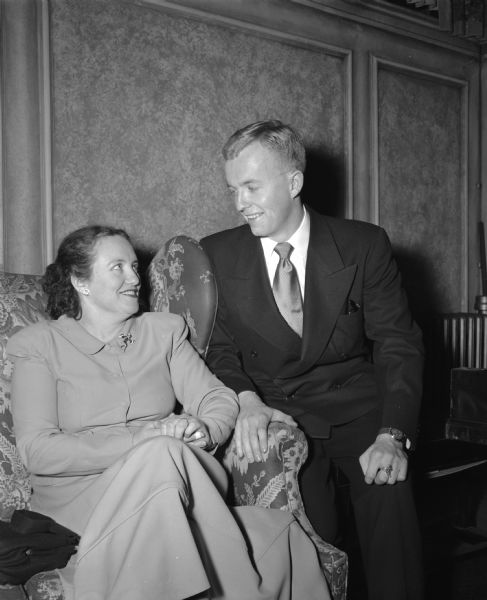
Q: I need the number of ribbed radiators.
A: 1